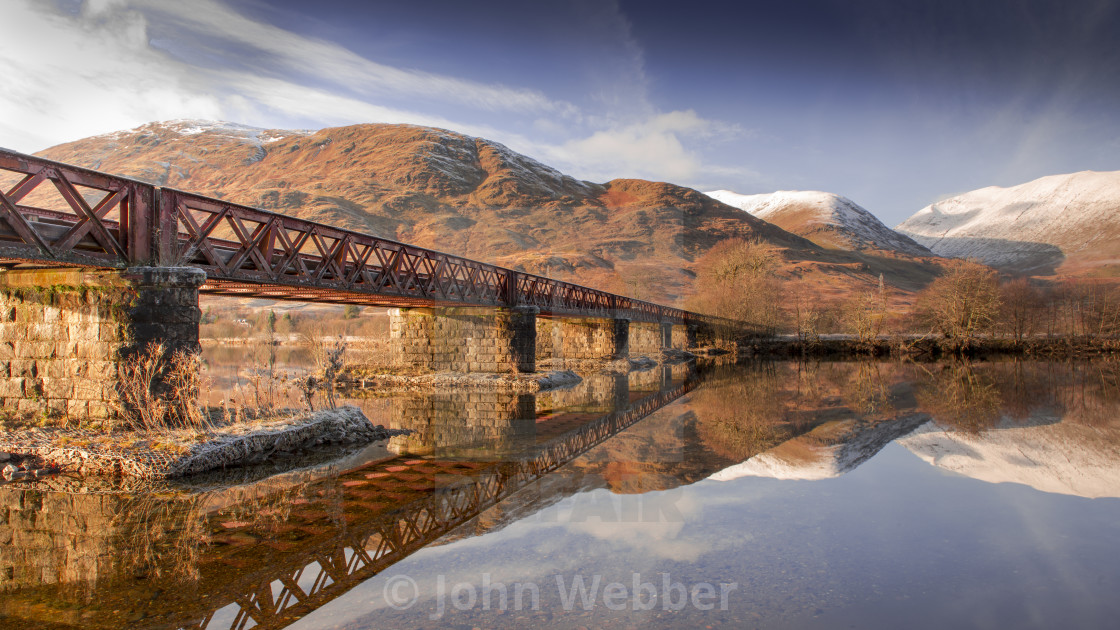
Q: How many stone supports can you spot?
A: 5